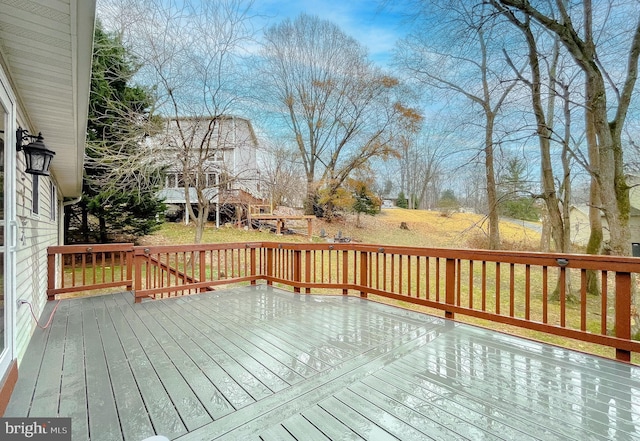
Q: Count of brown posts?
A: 12